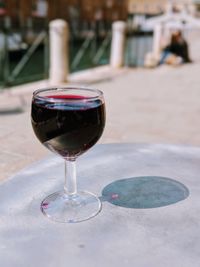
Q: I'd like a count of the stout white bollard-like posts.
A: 3